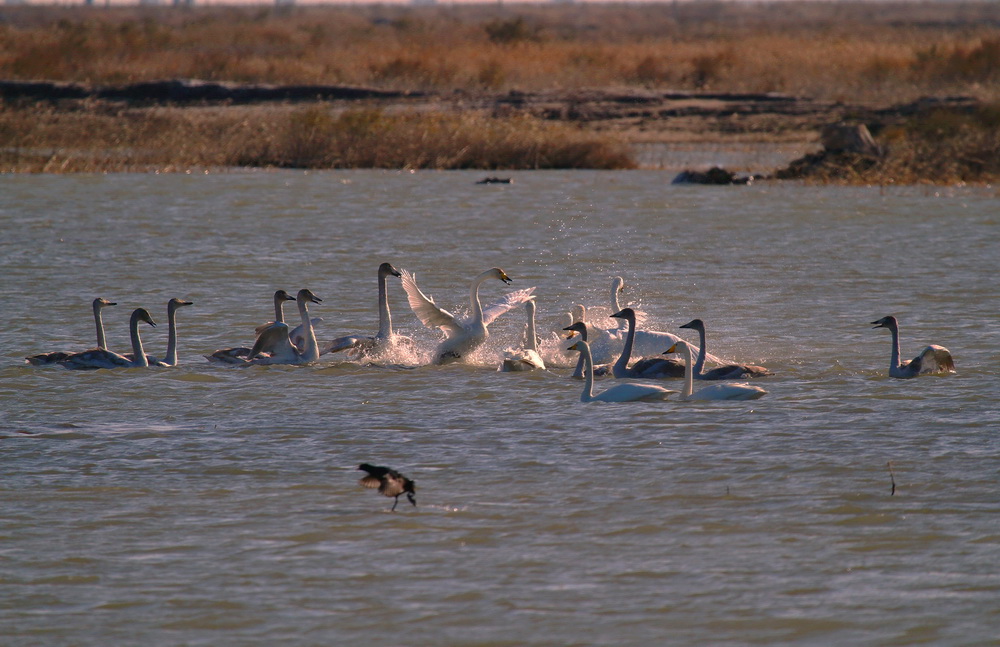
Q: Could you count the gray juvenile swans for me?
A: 10